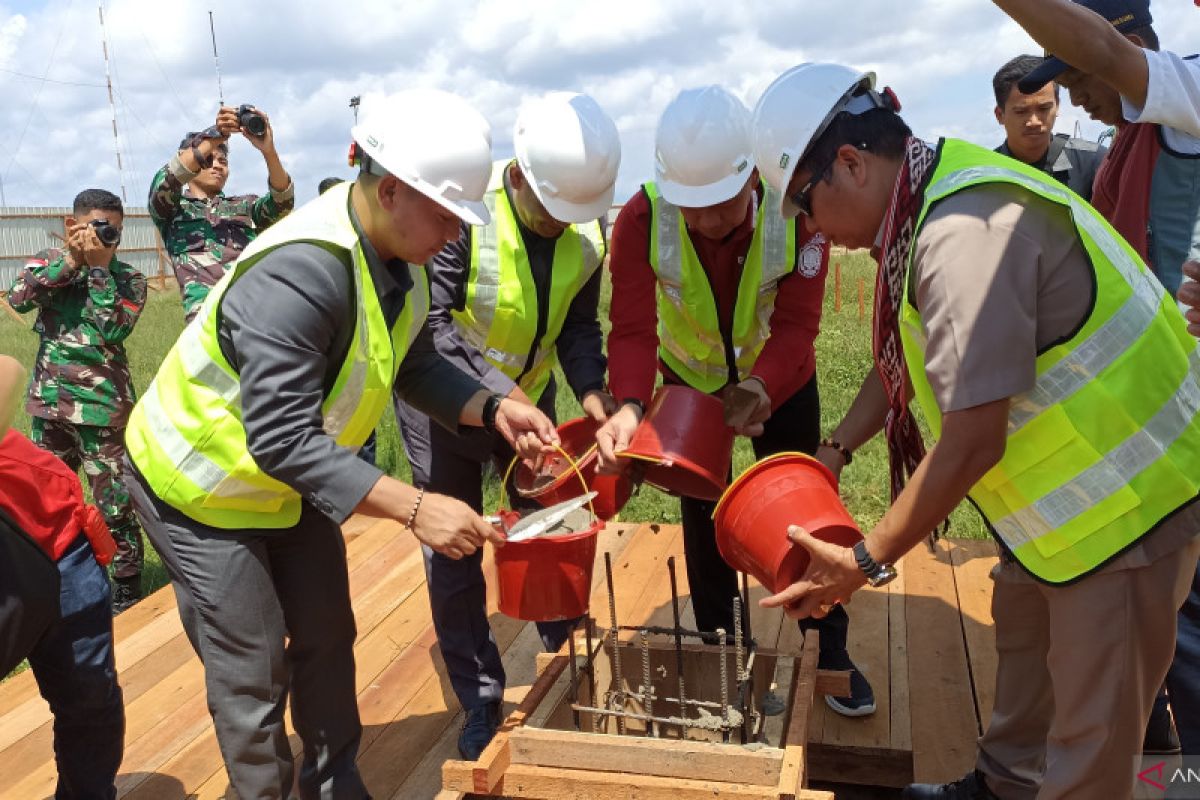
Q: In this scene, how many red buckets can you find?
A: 4